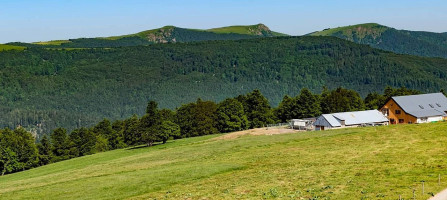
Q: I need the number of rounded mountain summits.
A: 3